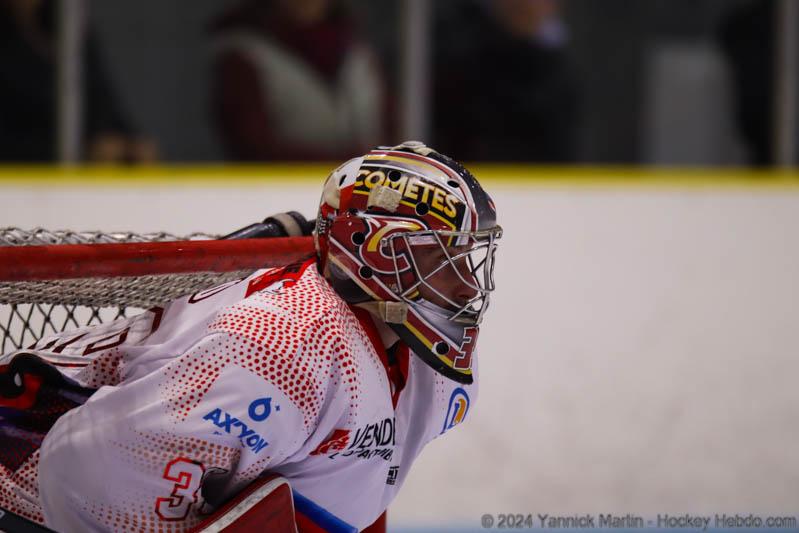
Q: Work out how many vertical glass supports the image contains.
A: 3